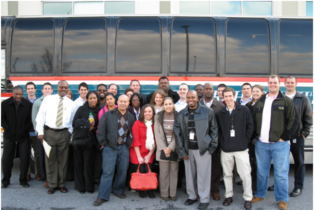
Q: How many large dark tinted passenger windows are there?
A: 6